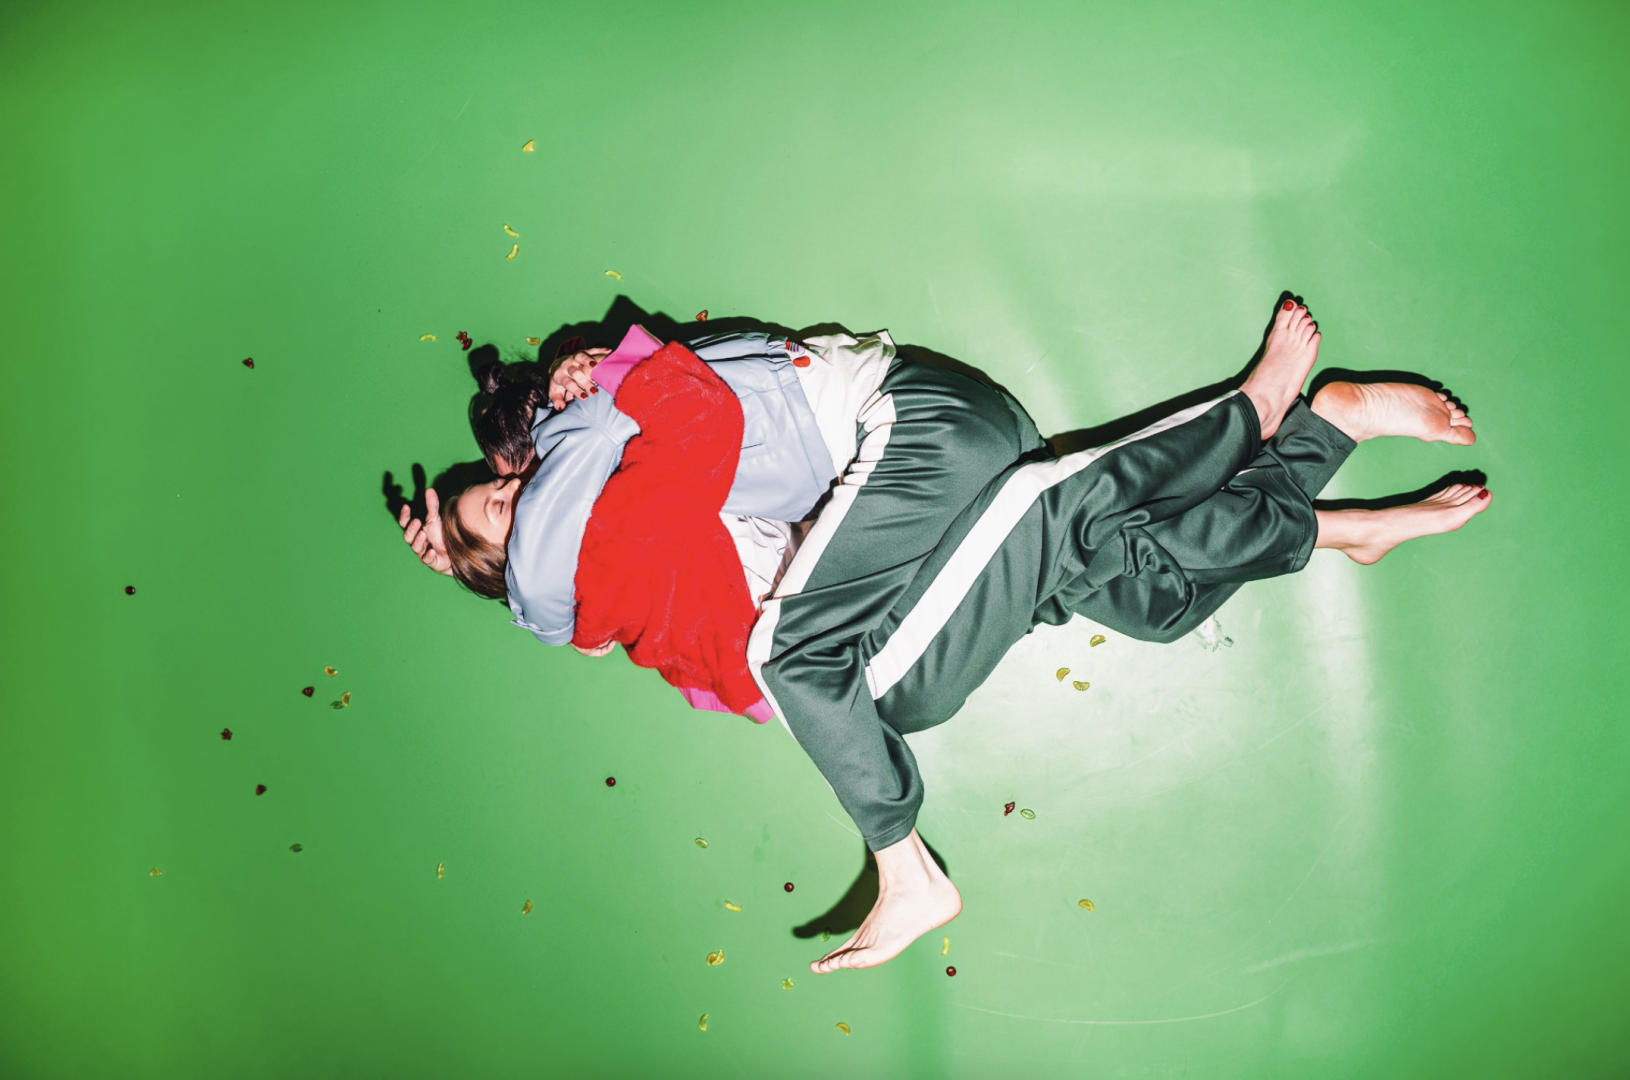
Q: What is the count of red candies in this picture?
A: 12